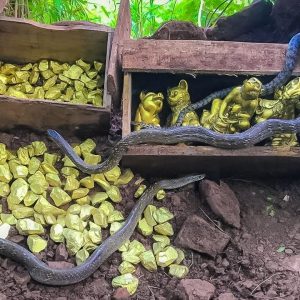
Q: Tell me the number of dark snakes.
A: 3